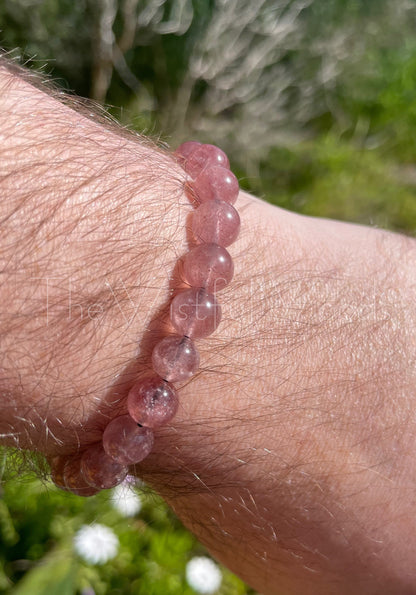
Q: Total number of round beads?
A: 12